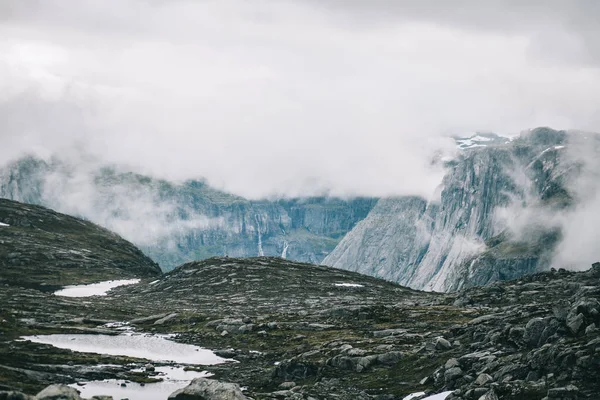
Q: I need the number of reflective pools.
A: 3